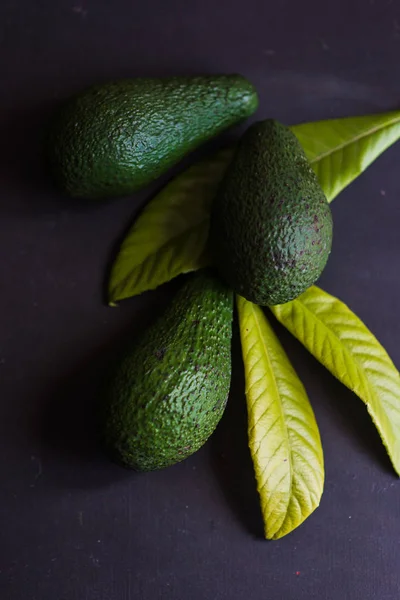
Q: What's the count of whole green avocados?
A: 3